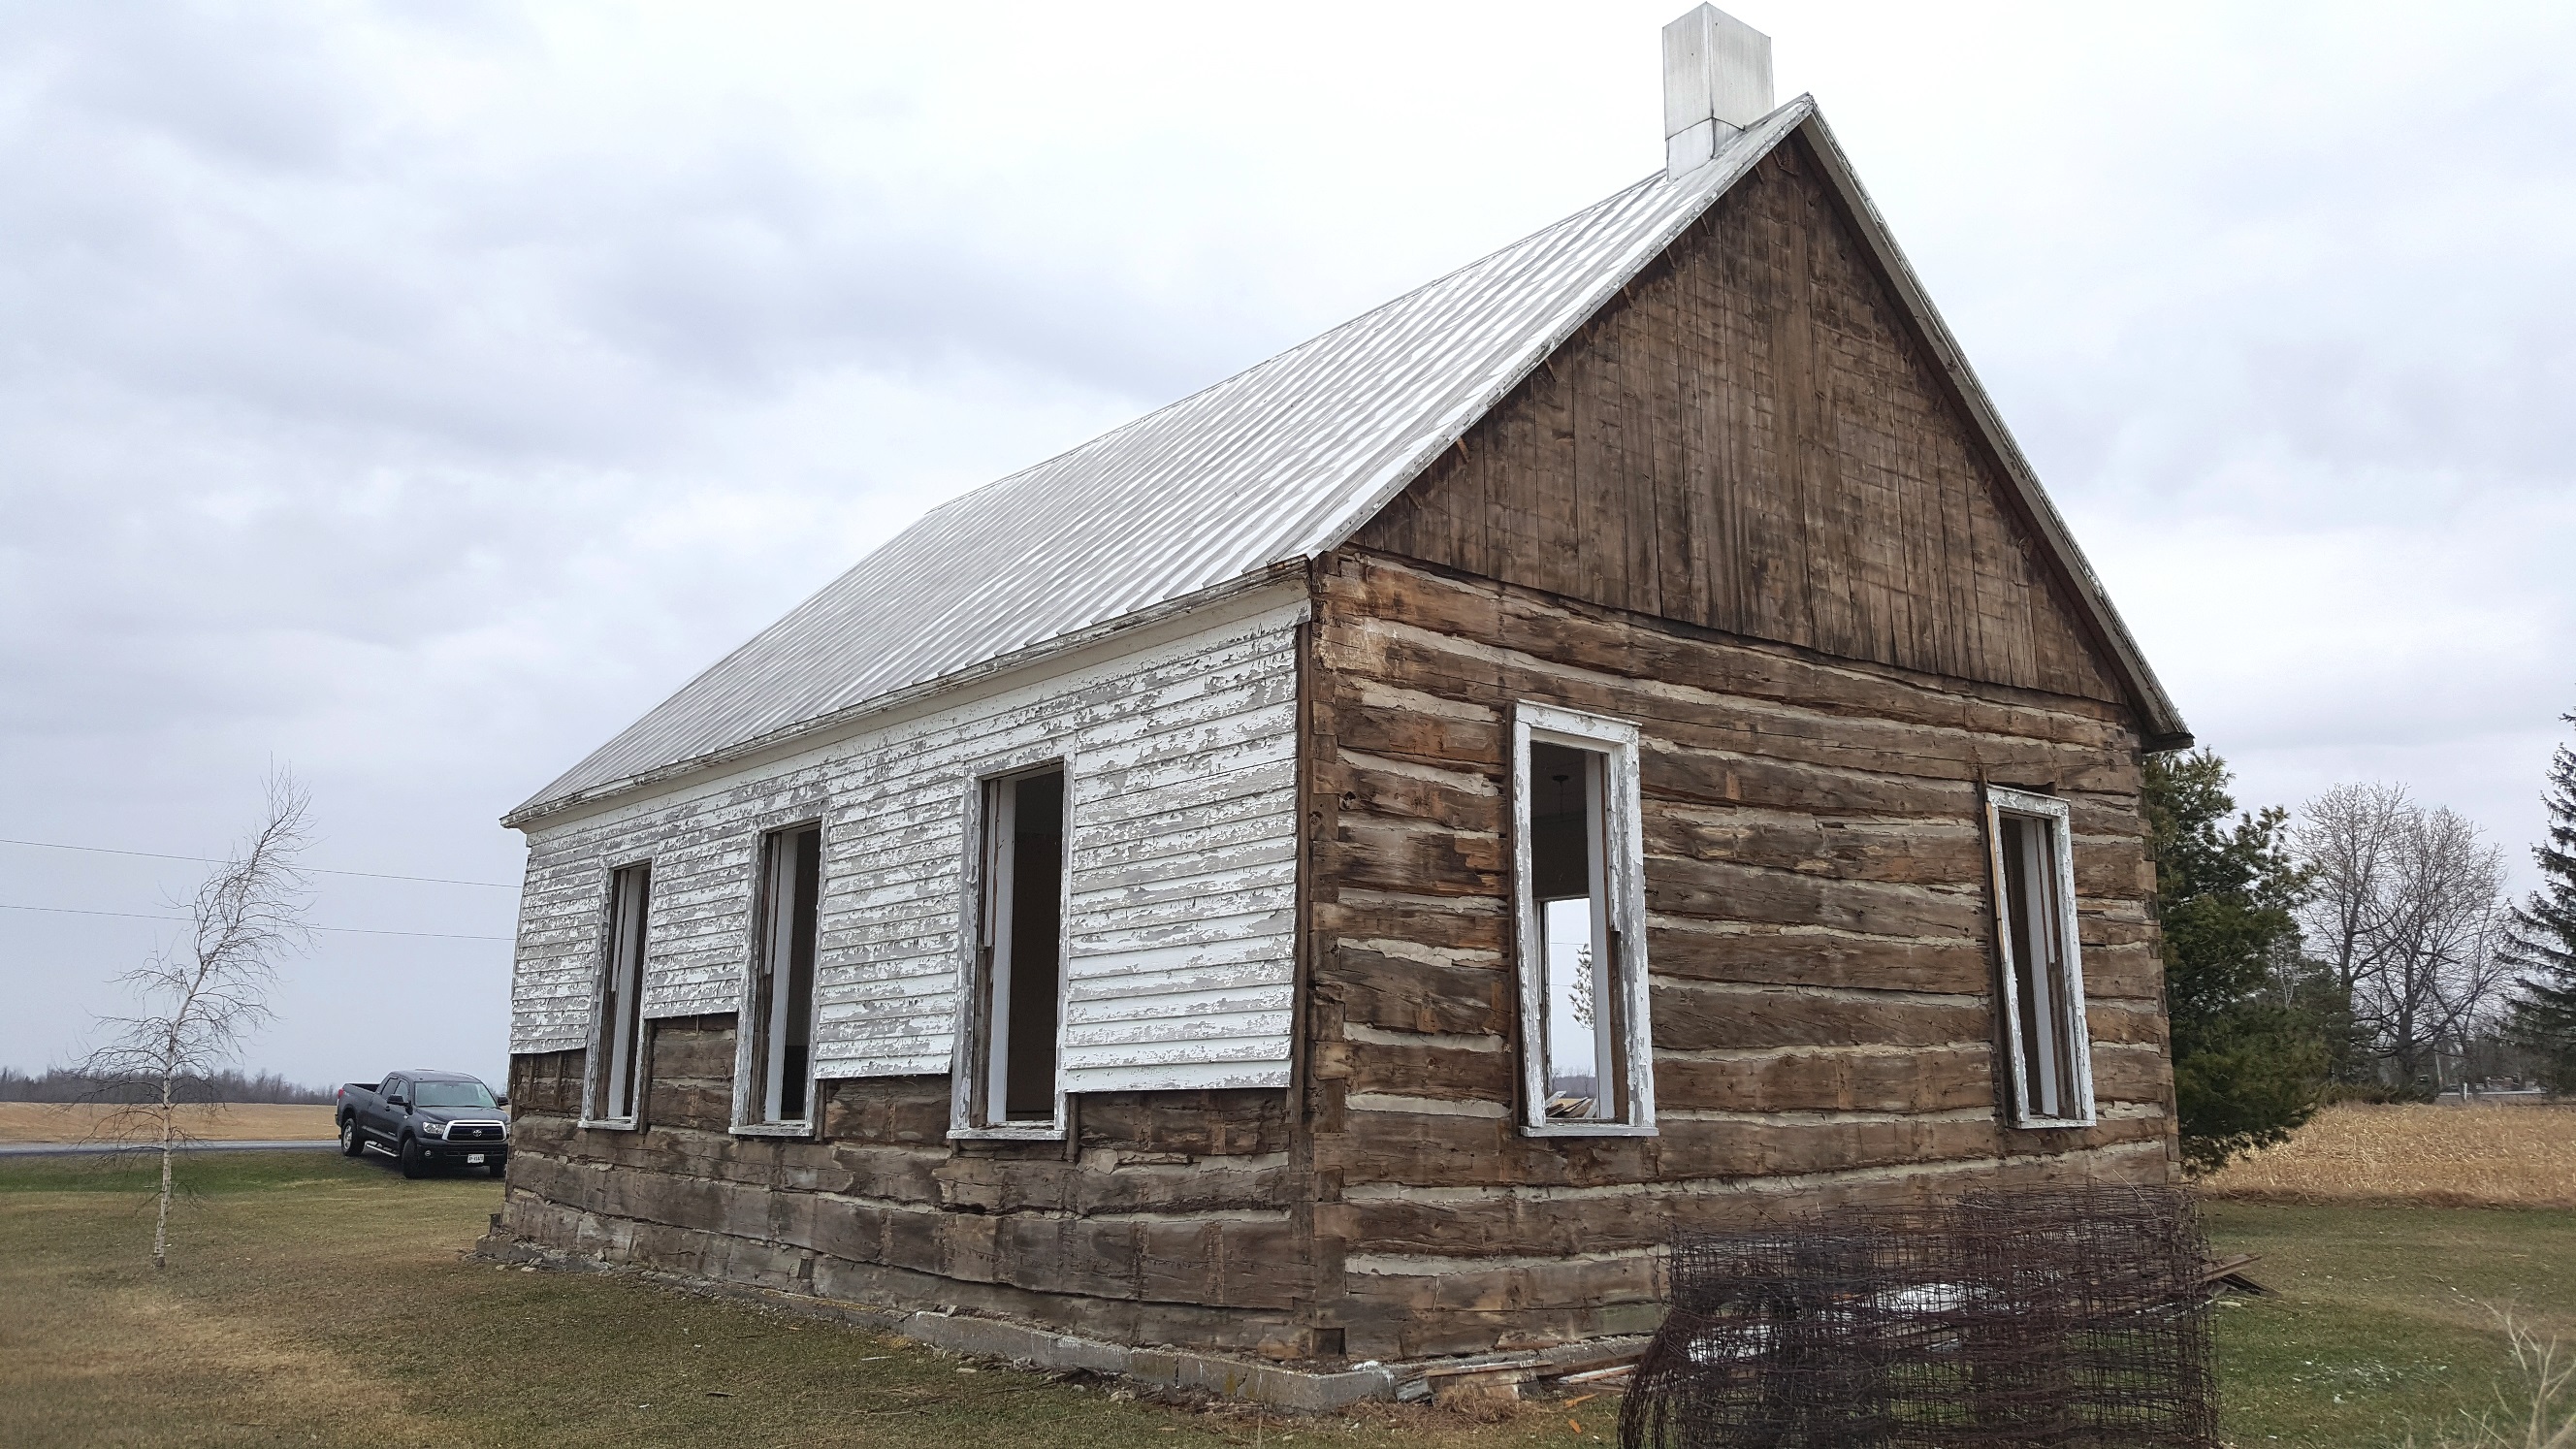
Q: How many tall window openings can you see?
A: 5